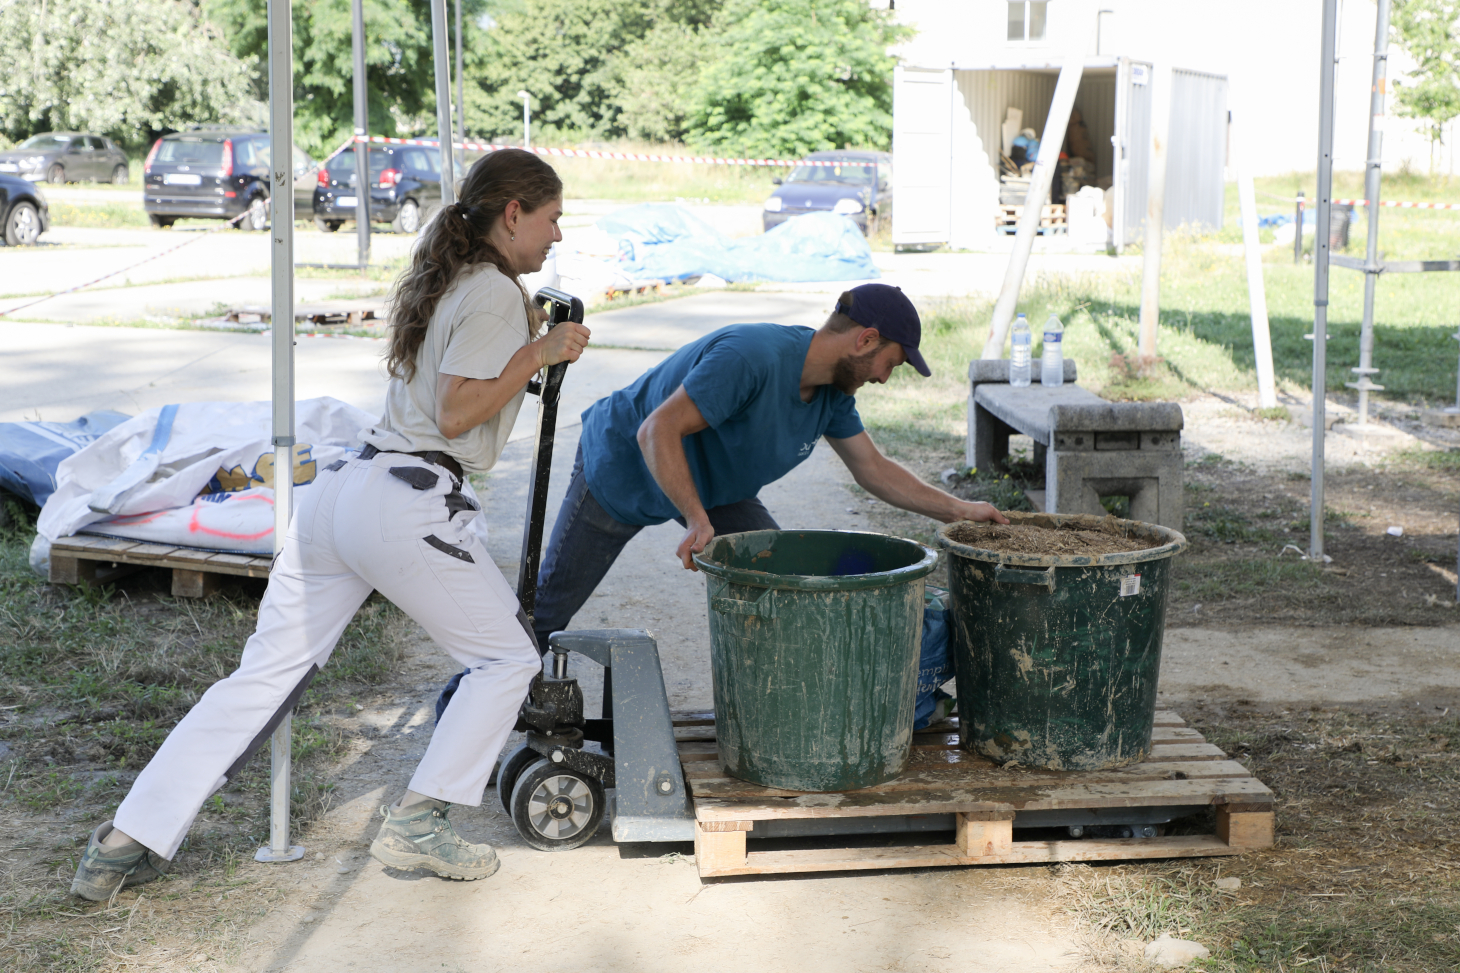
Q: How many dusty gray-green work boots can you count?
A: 2